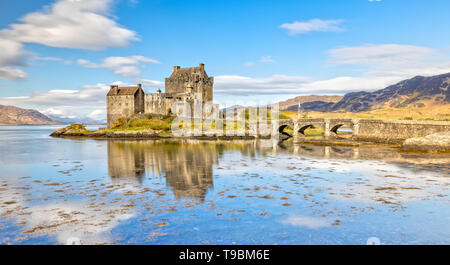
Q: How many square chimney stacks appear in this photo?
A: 4